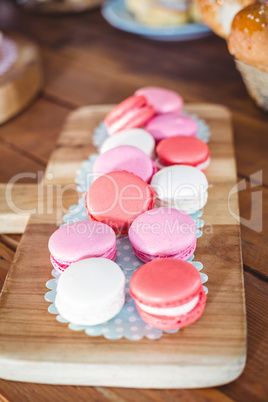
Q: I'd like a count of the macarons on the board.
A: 12